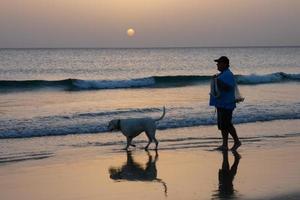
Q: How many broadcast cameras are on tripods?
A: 0